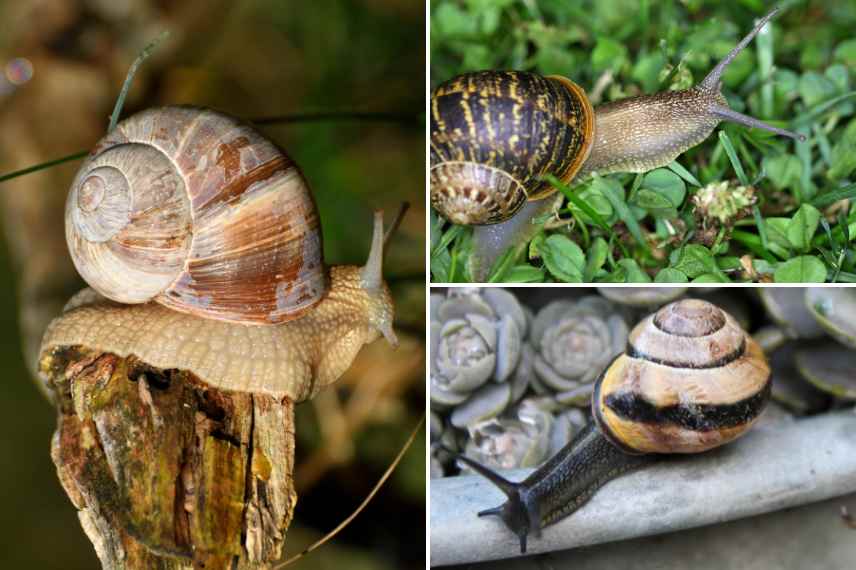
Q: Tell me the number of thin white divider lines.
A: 2